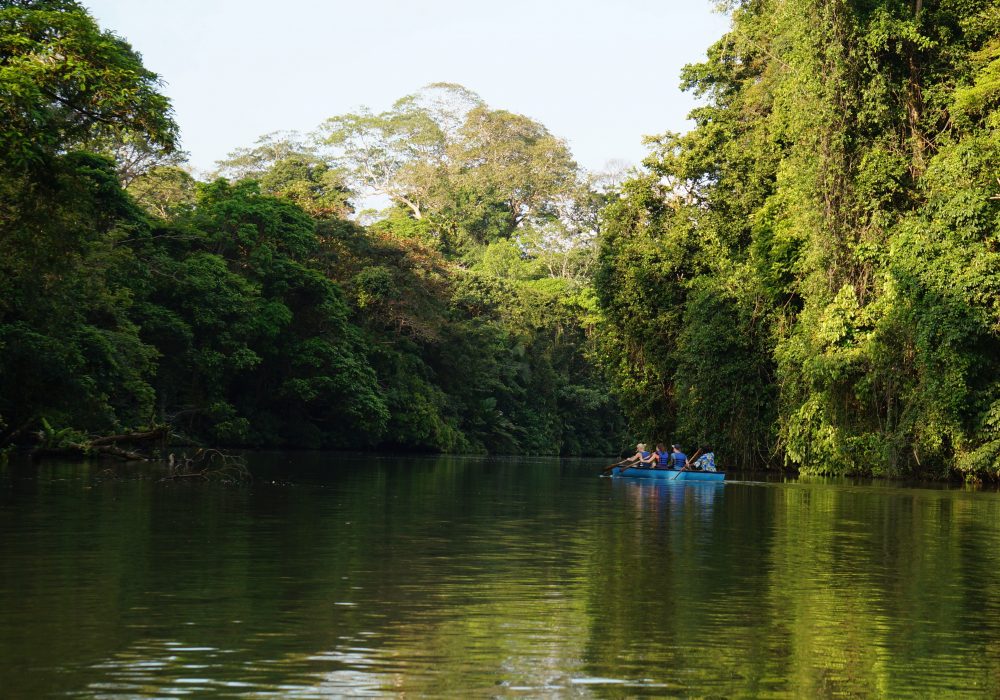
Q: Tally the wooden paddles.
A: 3